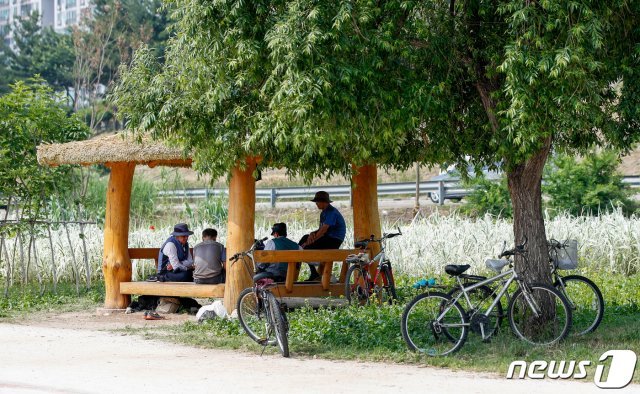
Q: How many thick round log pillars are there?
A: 3